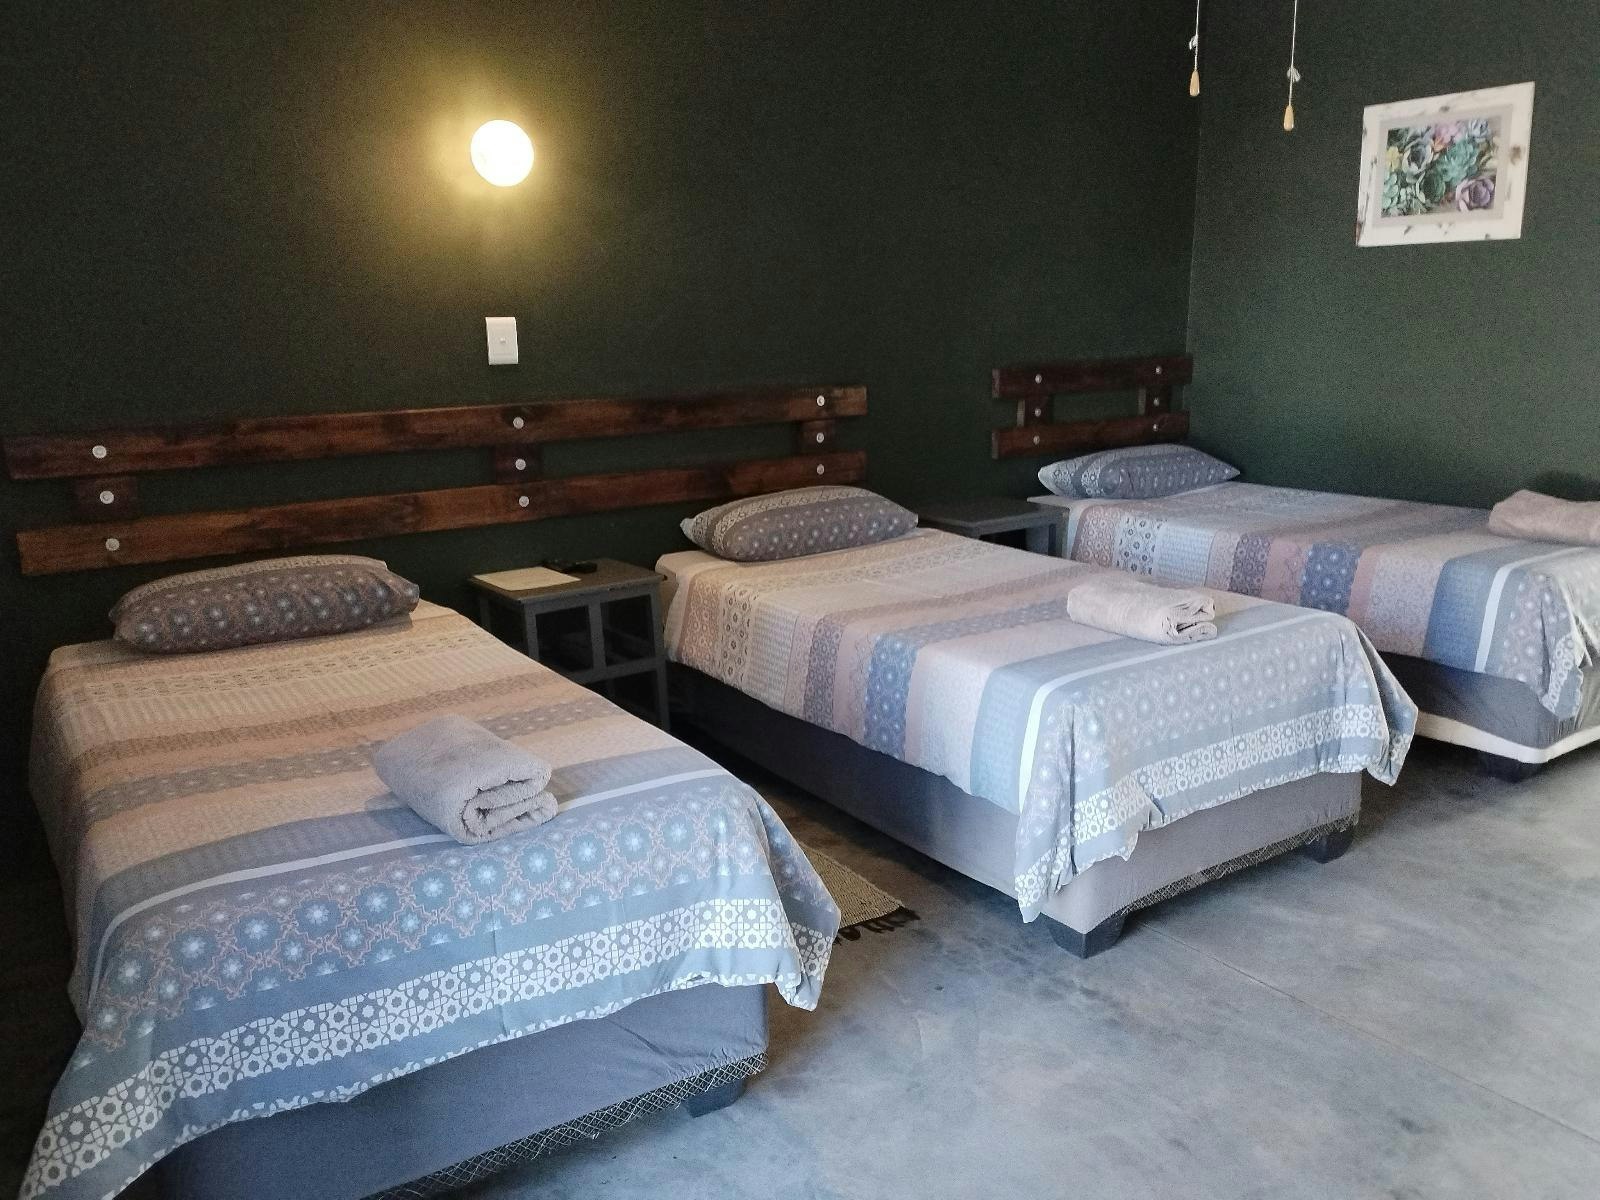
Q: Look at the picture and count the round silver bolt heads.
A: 15